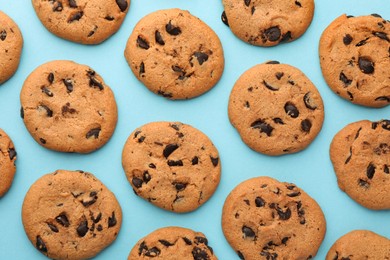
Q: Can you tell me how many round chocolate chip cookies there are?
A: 14